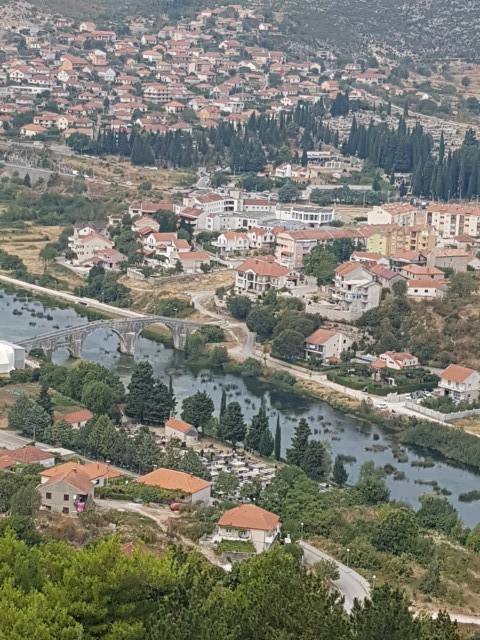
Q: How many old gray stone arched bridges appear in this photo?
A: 1